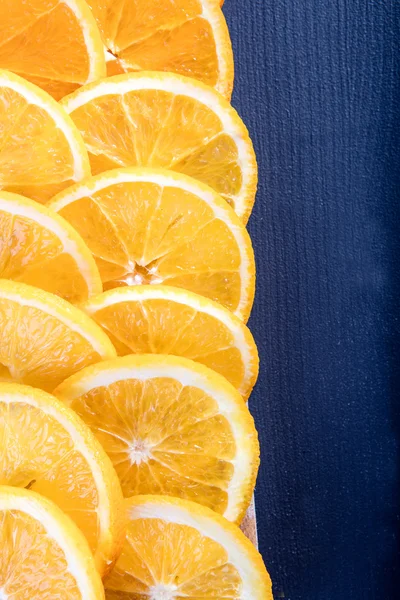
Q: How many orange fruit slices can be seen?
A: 12